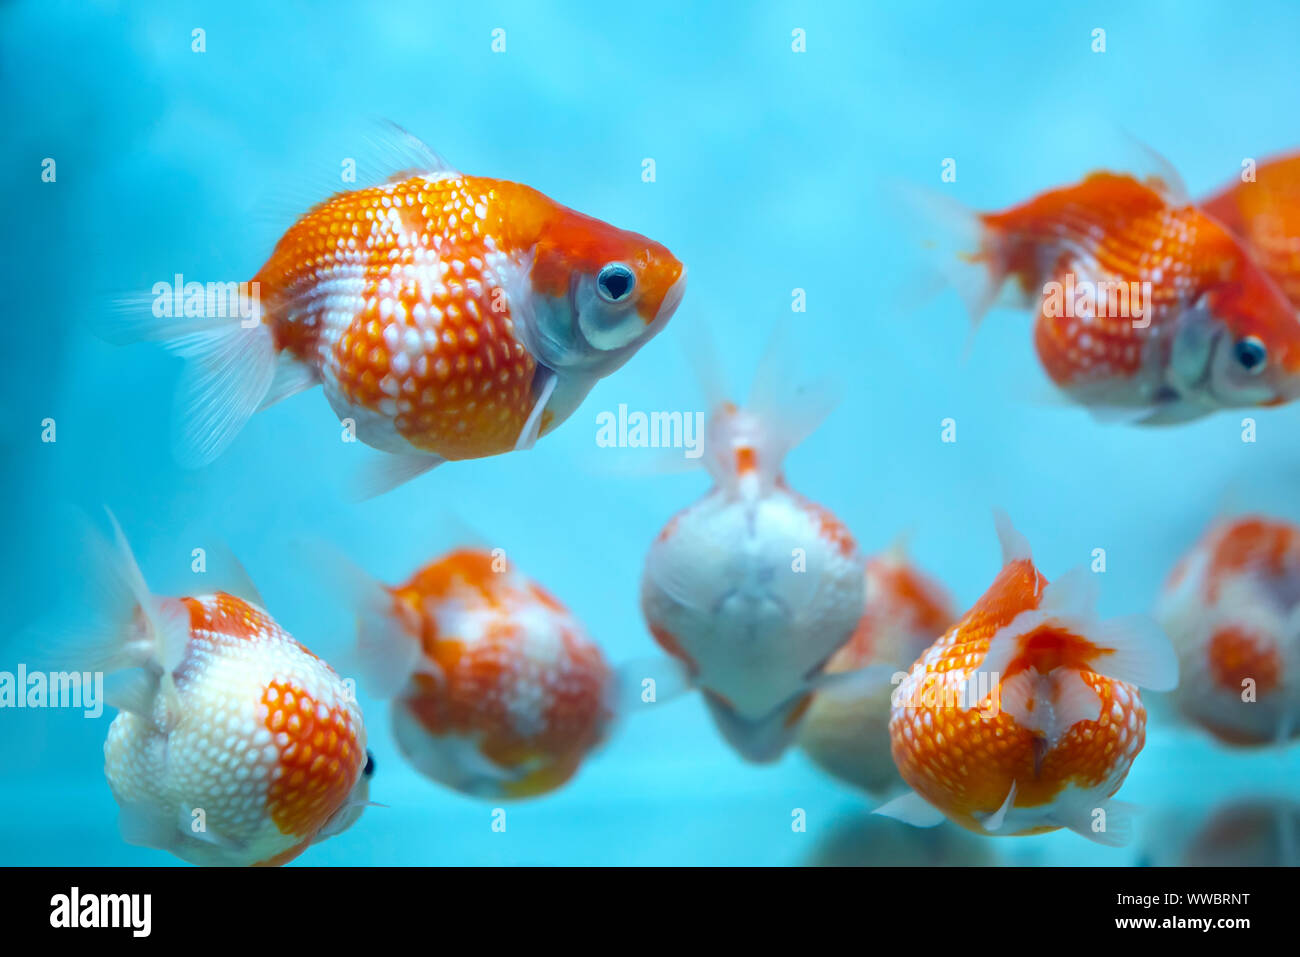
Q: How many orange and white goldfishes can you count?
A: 9